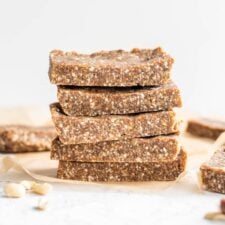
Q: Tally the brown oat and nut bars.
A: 8